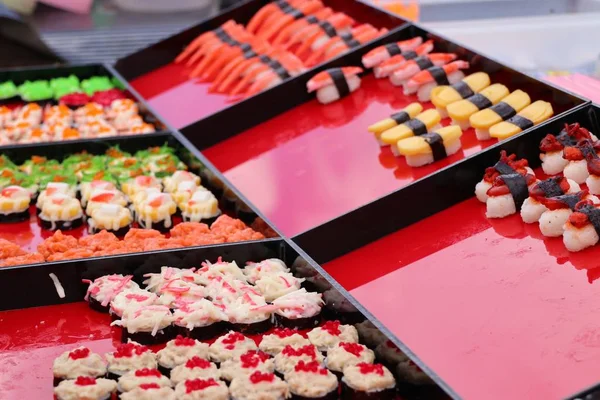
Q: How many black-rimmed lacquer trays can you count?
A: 6